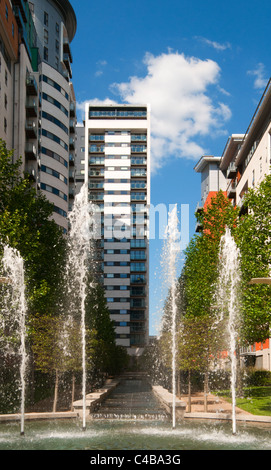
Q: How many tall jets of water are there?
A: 4